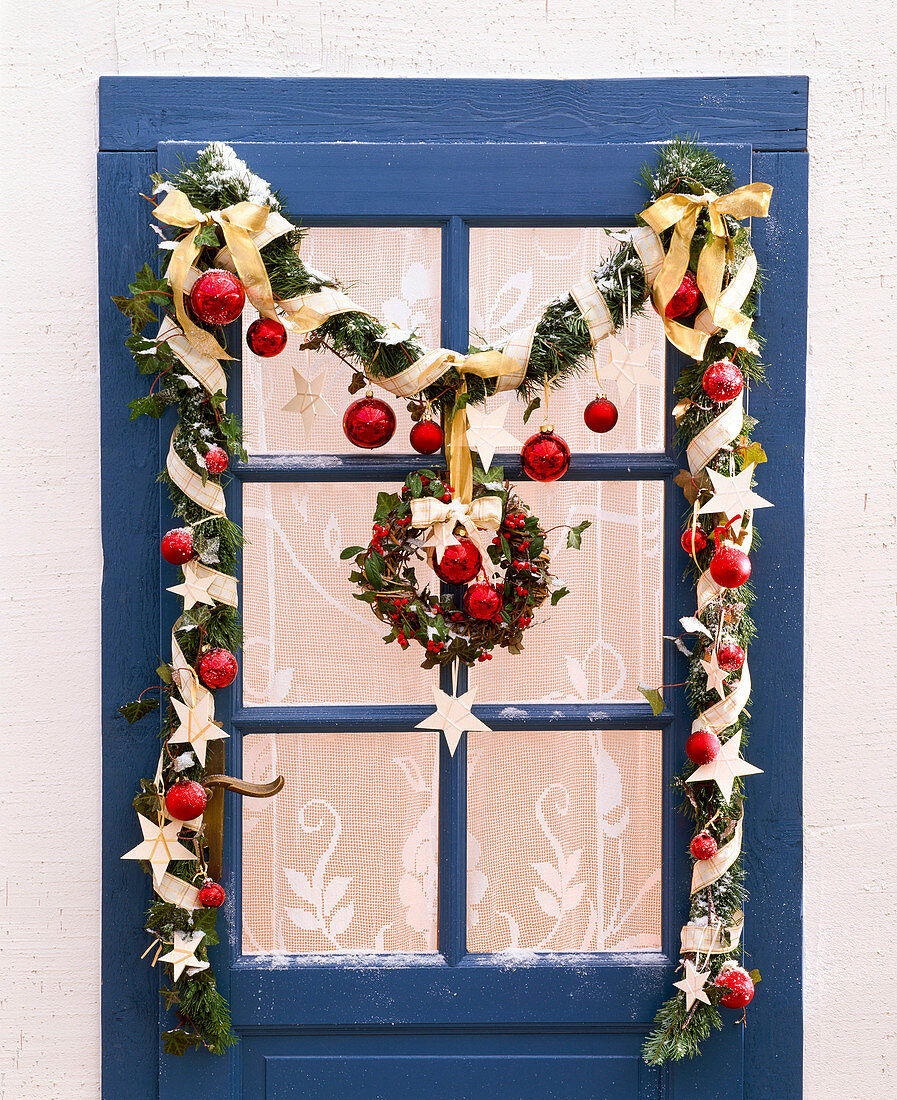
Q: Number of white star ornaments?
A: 13